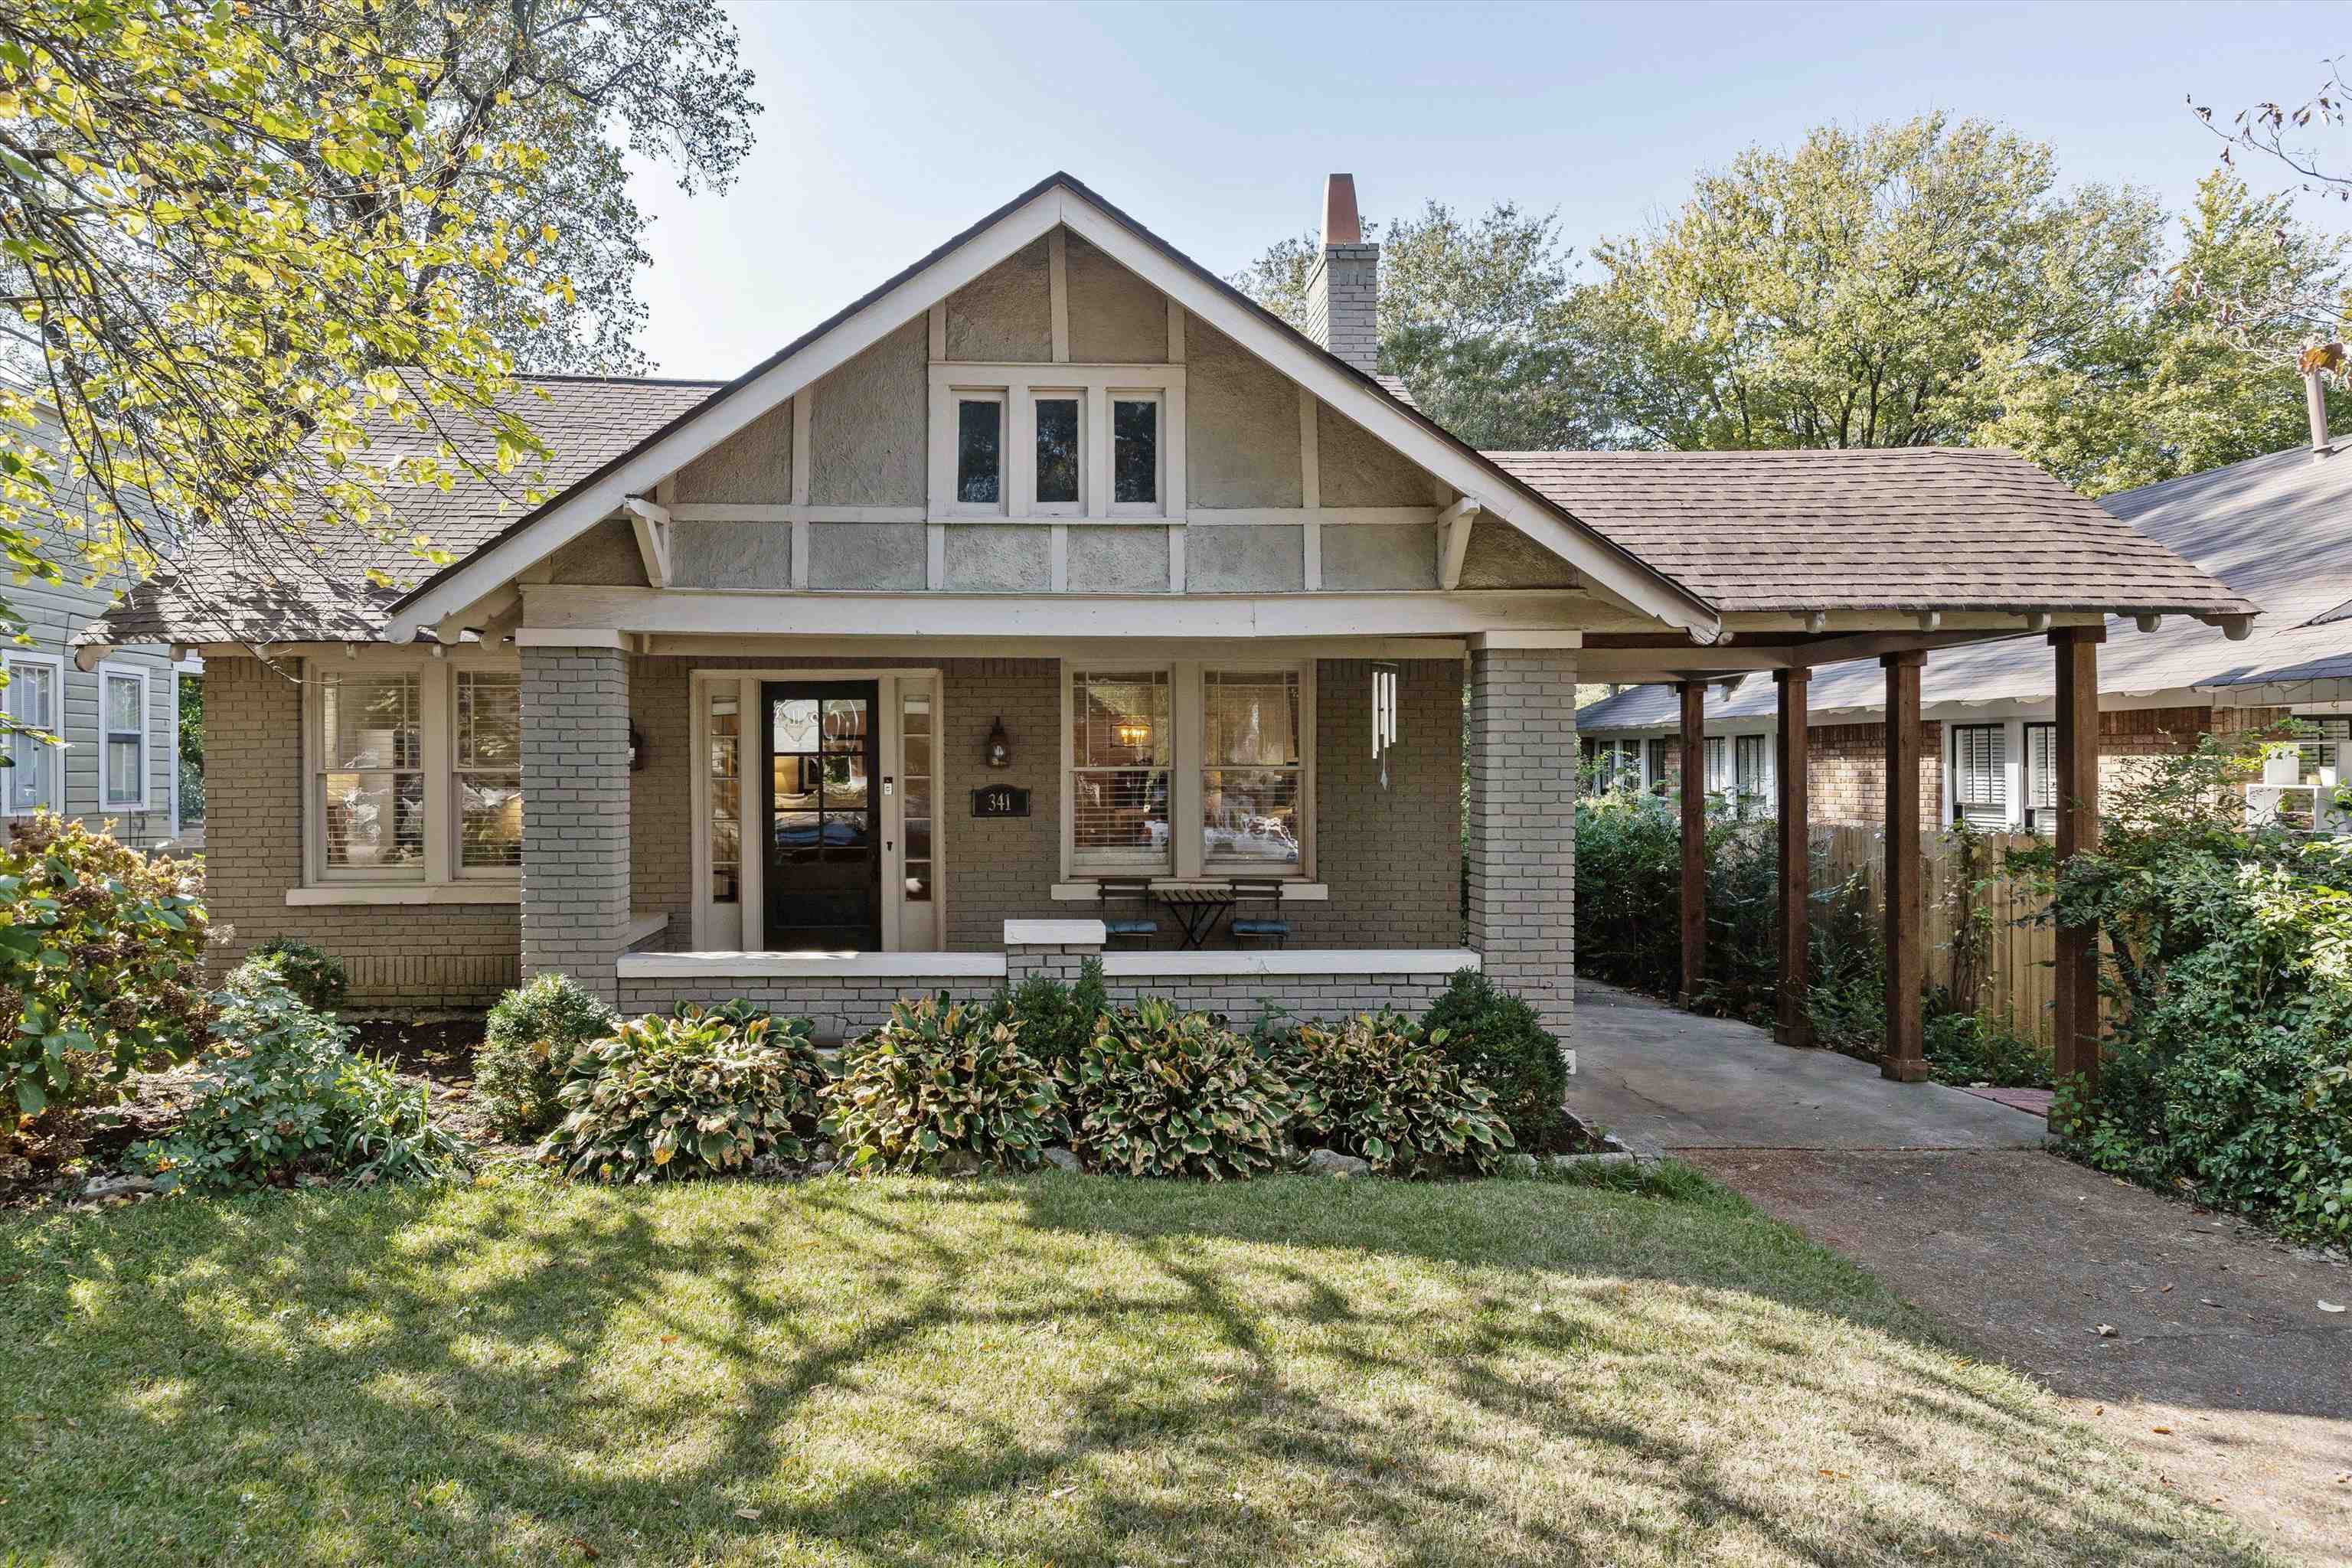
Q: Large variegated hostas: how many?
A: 4